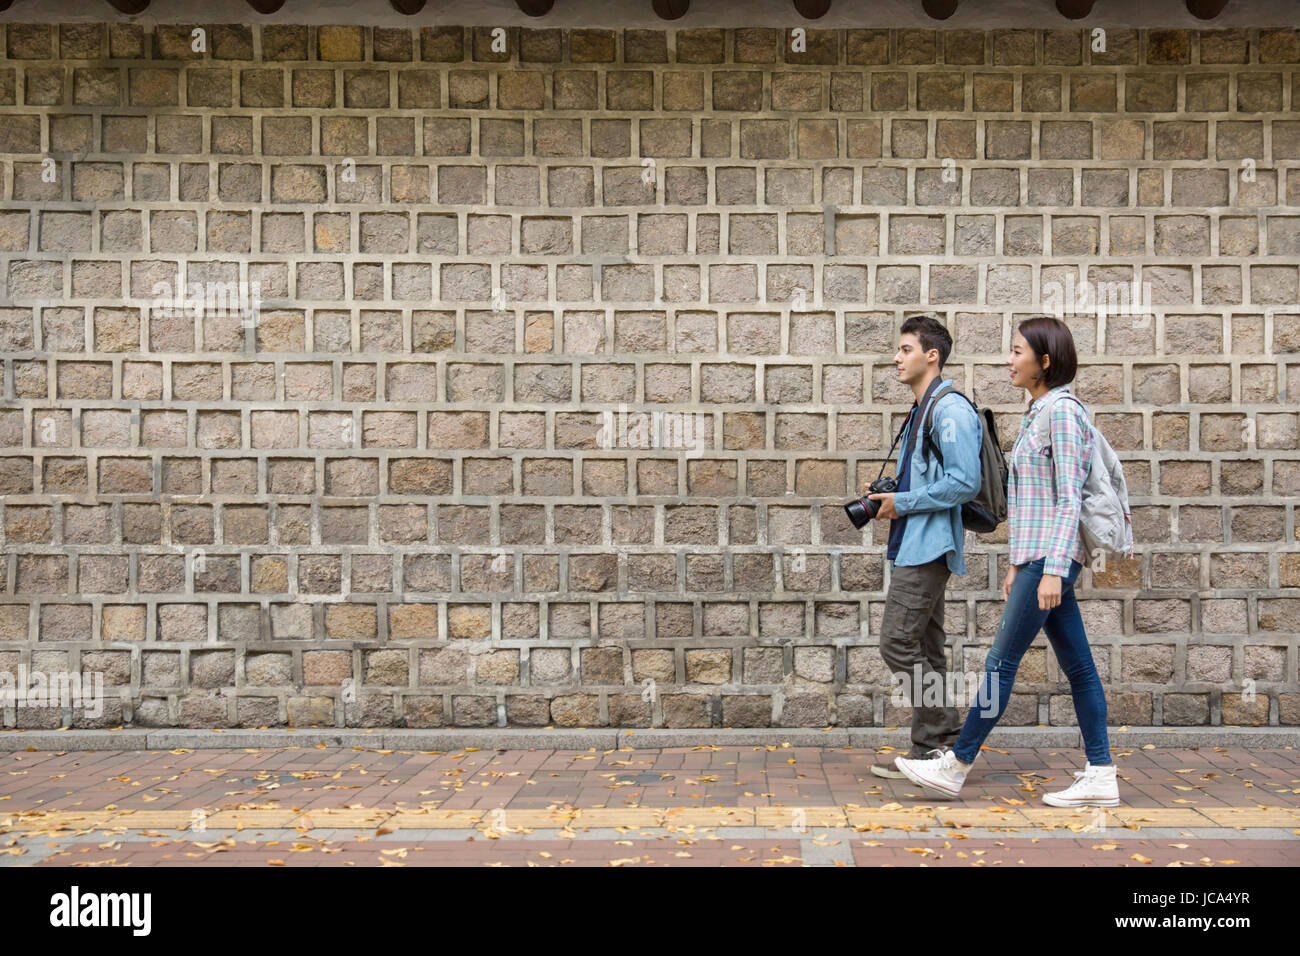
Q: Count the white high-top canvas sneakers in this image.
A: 2